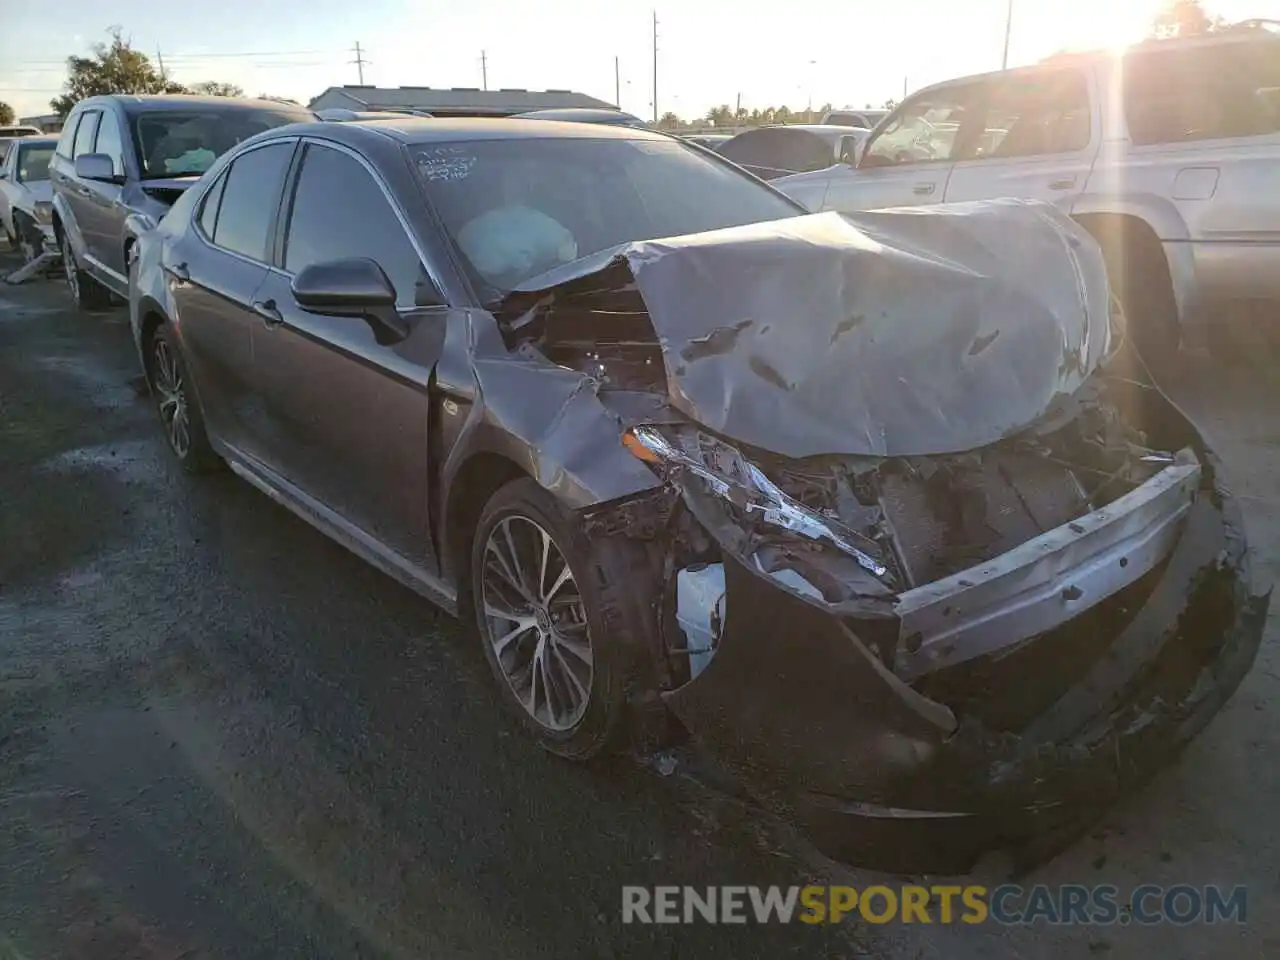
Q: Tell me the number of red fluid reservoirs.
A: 0